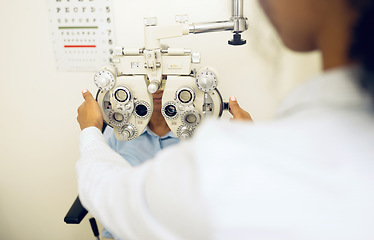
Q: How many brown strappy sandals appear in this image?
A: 0